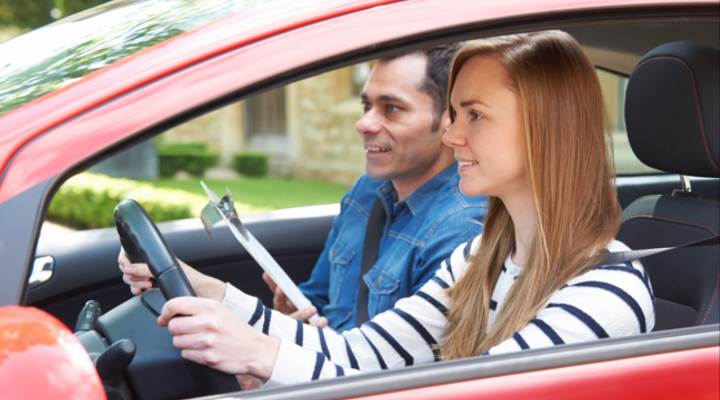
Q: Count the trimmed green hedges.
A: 3